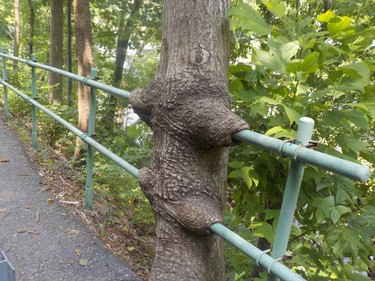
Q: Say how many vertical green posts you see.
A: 4